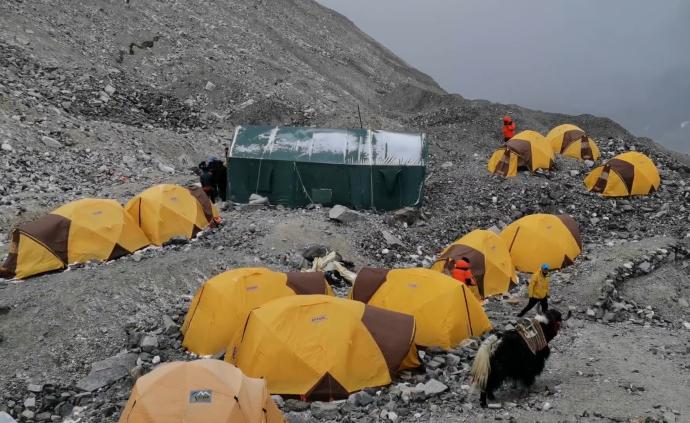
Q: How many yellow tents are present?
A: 11